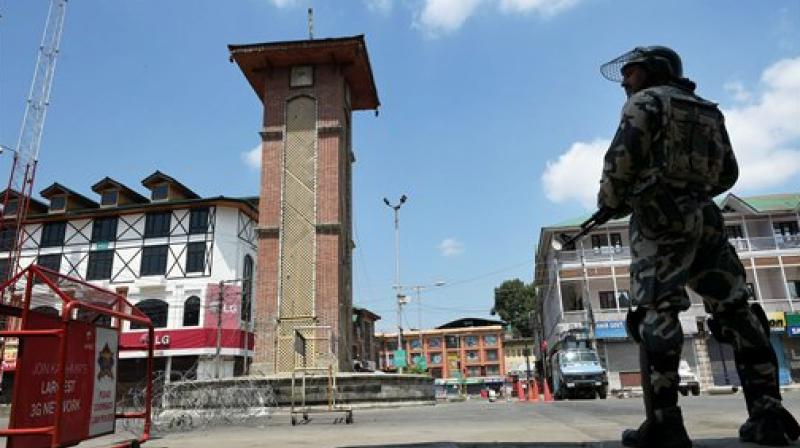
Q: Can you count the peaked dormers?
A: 4